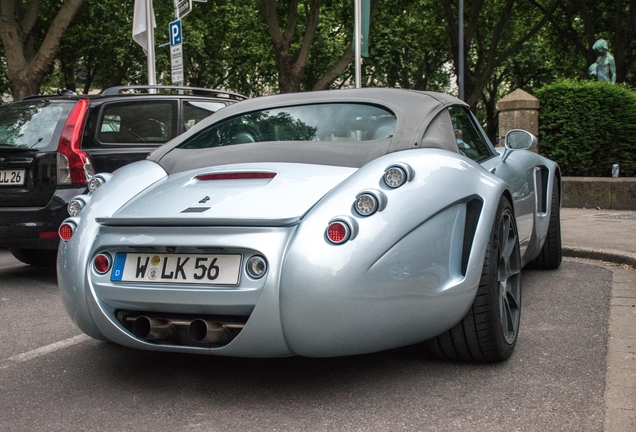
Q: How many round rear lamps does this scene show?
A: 8